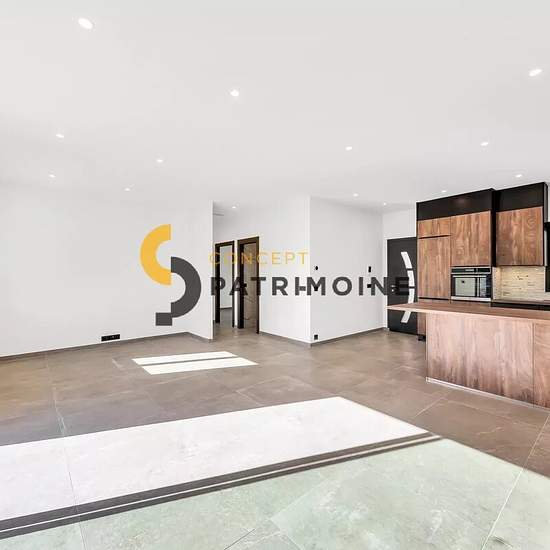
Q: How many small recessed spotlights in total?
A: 14